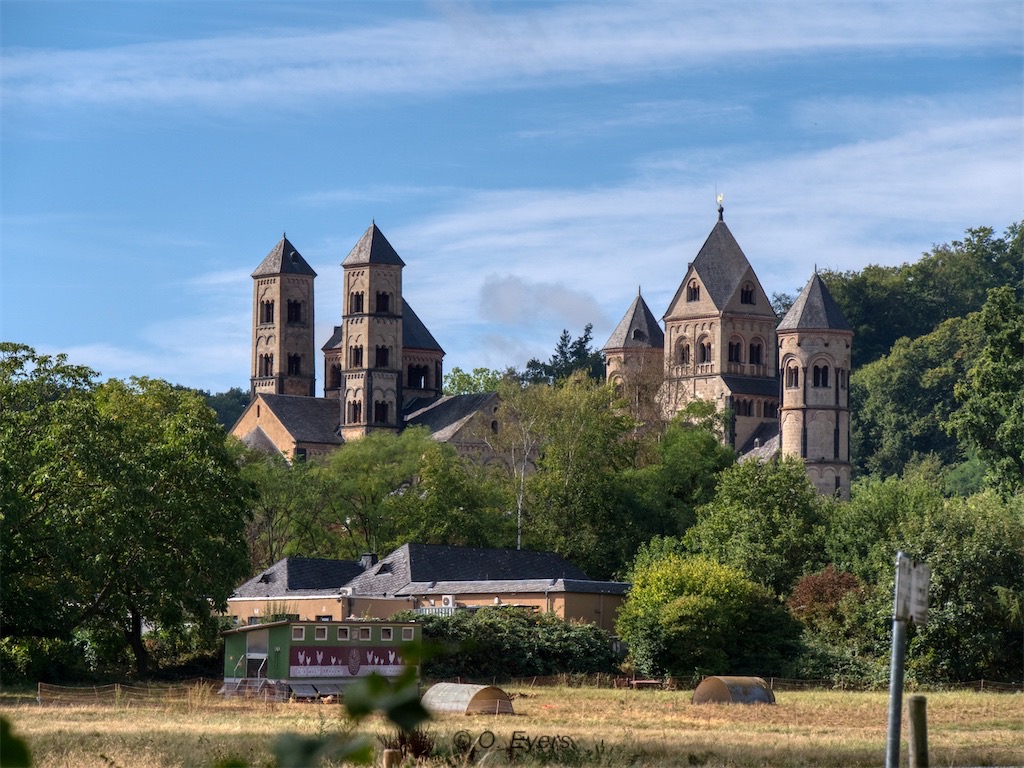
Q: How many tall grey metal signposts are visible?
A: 1